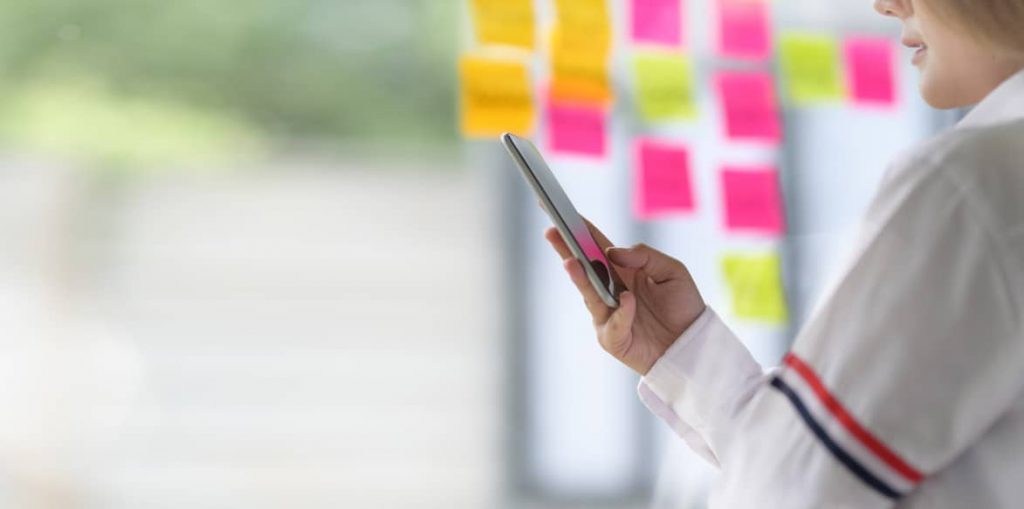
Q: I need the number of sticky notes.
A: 14